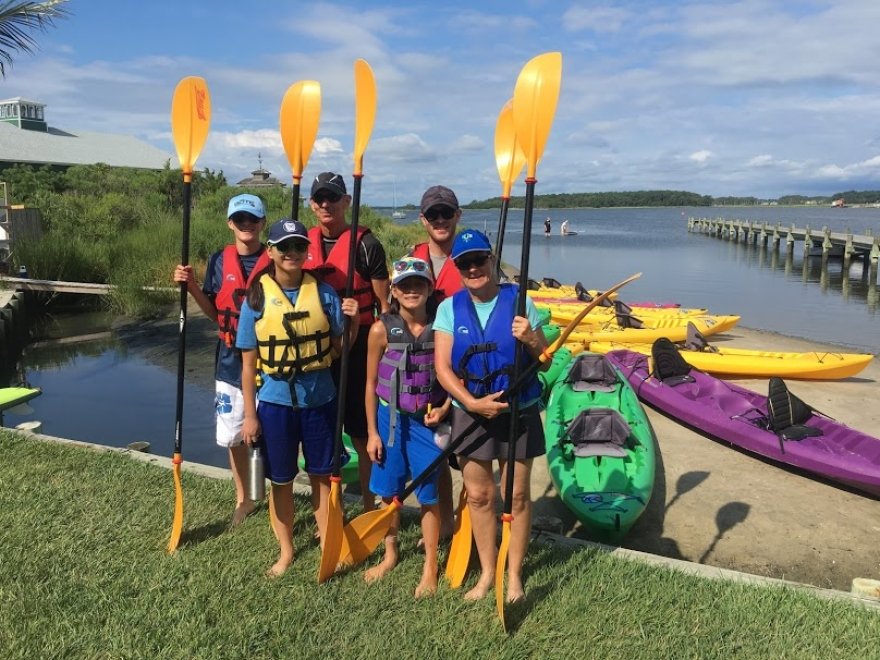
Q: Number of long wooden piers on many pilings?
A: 1